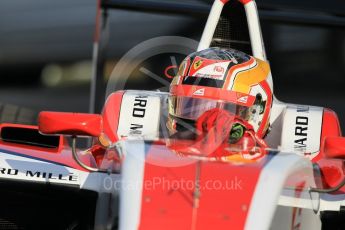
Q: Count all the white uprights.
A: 2